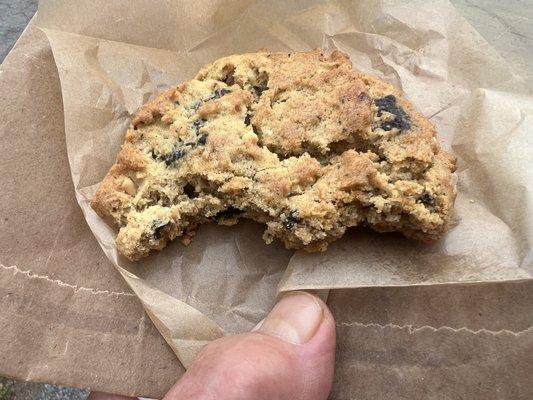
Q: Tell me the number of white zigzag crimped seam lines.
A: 2